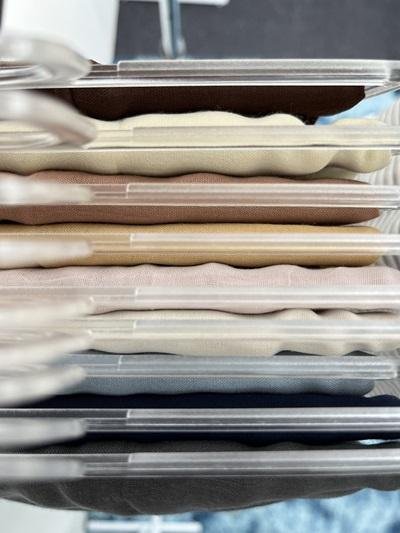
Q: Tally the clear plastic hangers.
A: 9